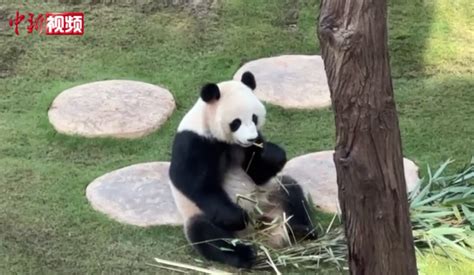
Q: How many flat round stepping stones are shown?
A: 4